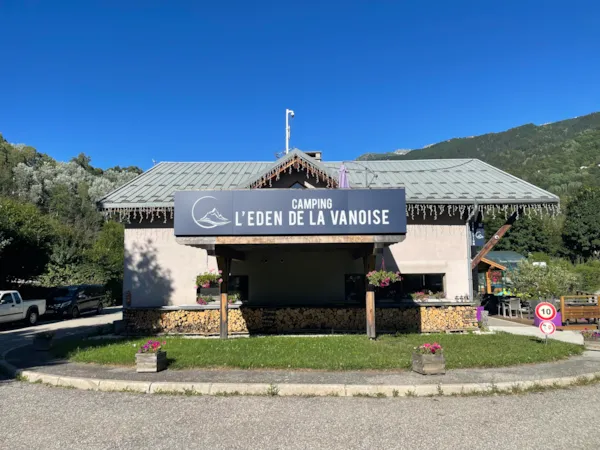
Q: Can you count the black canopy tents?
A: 0